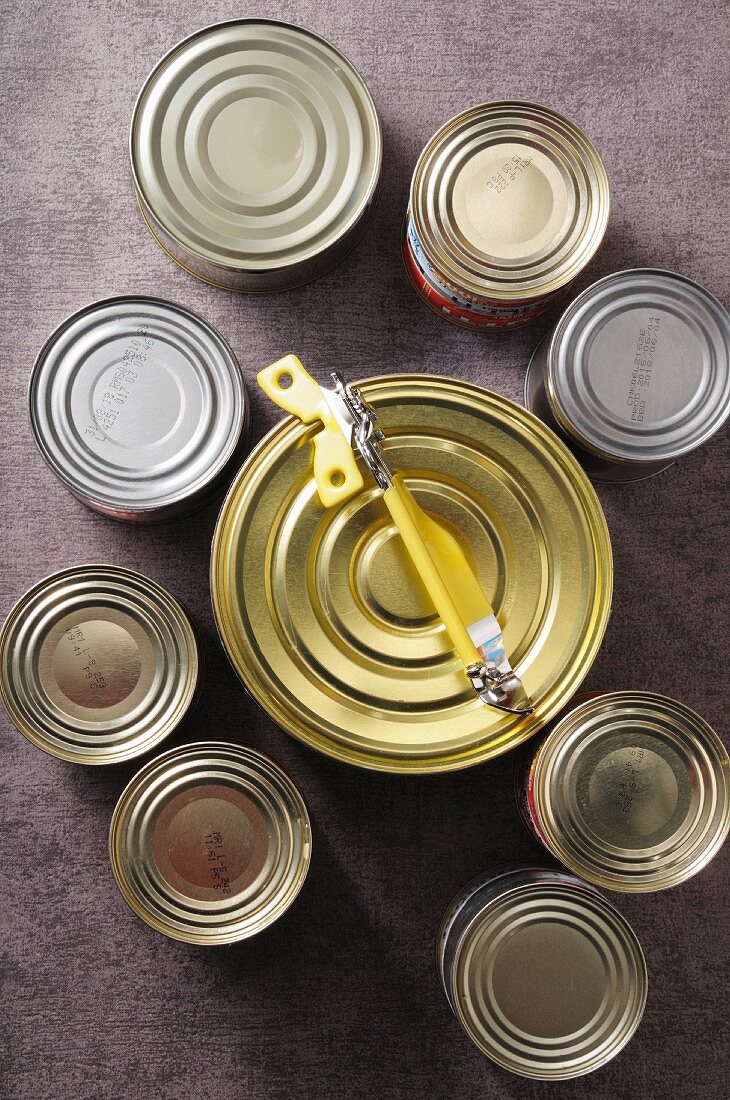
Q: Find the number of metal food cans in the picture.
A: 9